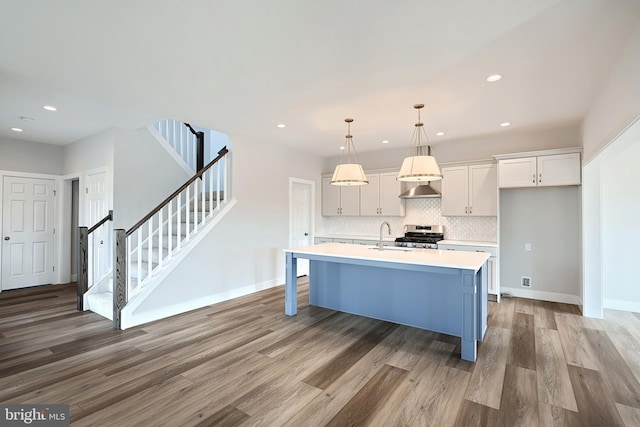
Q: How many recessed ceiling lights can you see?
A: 8